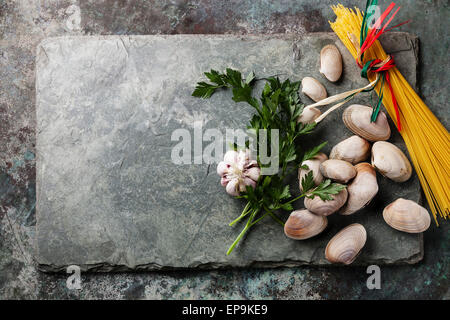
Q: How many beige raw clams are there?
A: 13